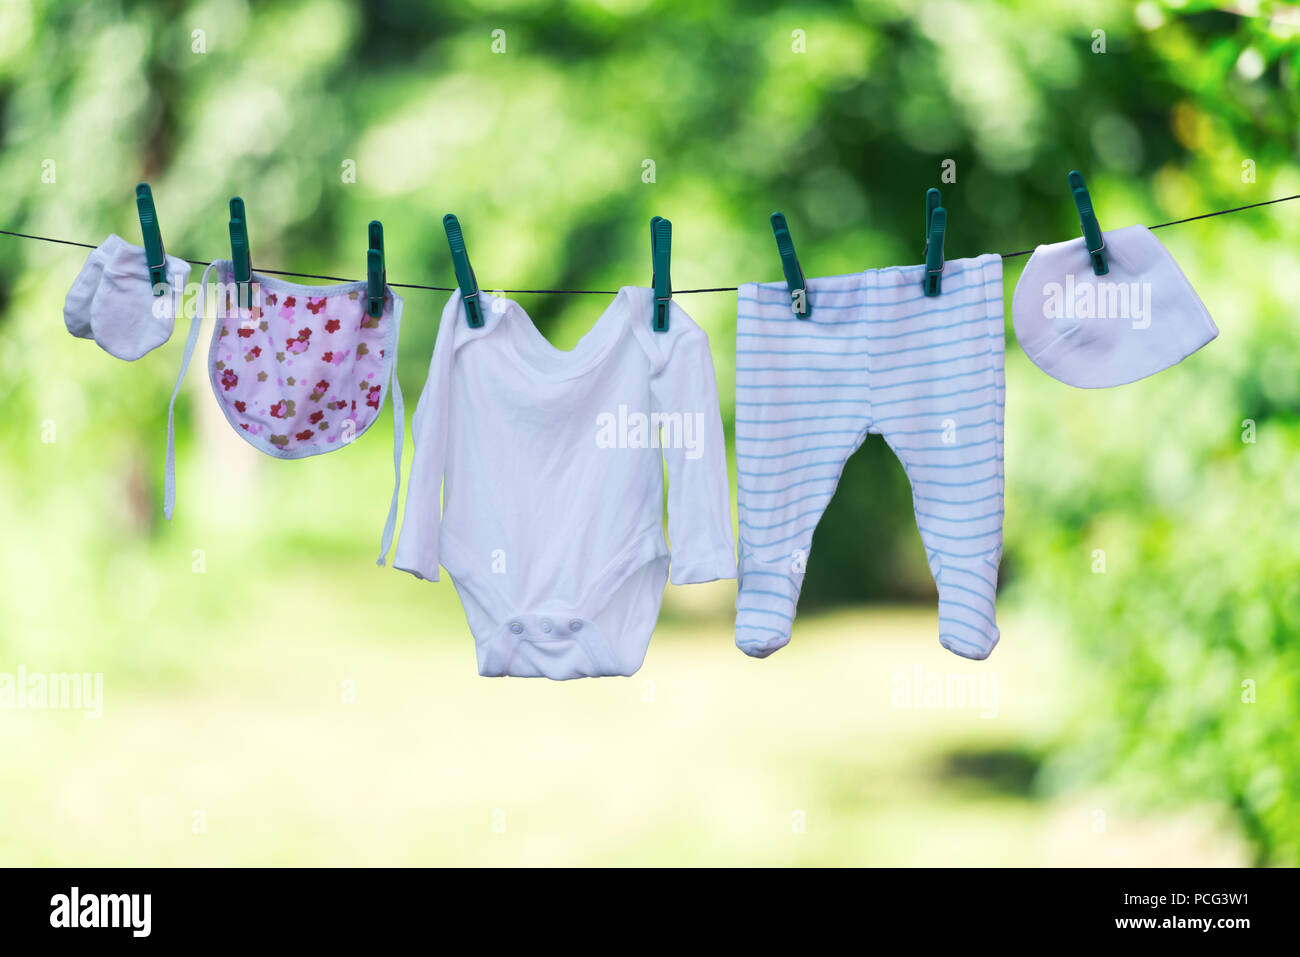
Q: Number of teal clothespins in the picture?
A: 8